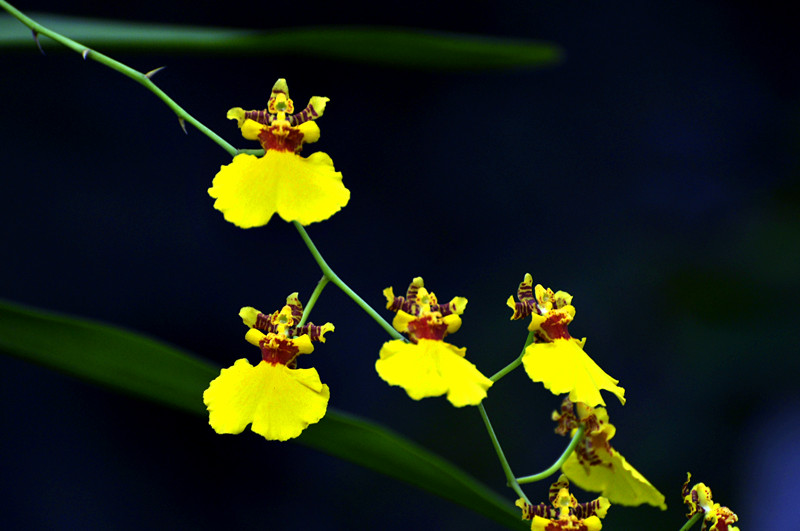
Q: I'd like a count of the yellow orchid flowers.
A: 7